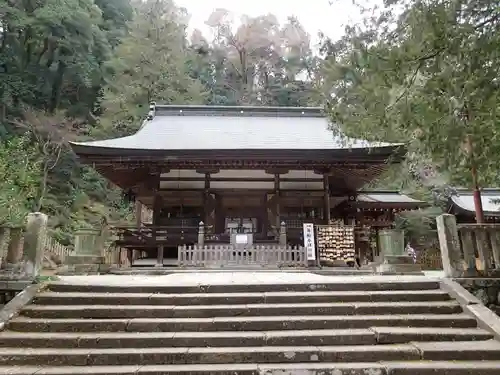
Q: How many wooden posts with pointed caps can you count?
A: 2